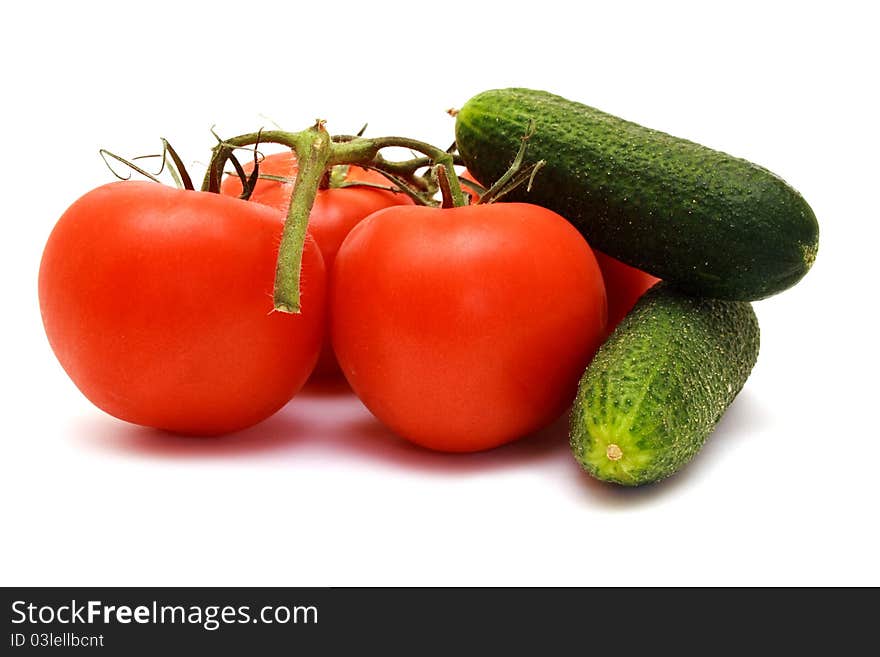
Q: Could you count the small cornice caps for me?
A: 0